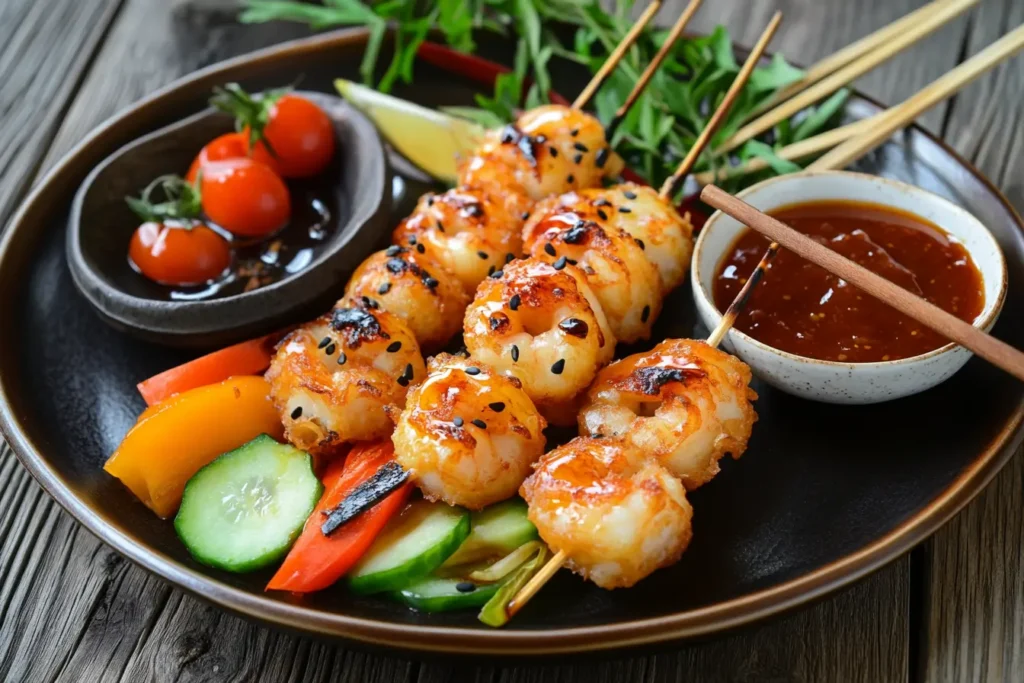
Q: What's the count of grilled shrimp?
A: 10